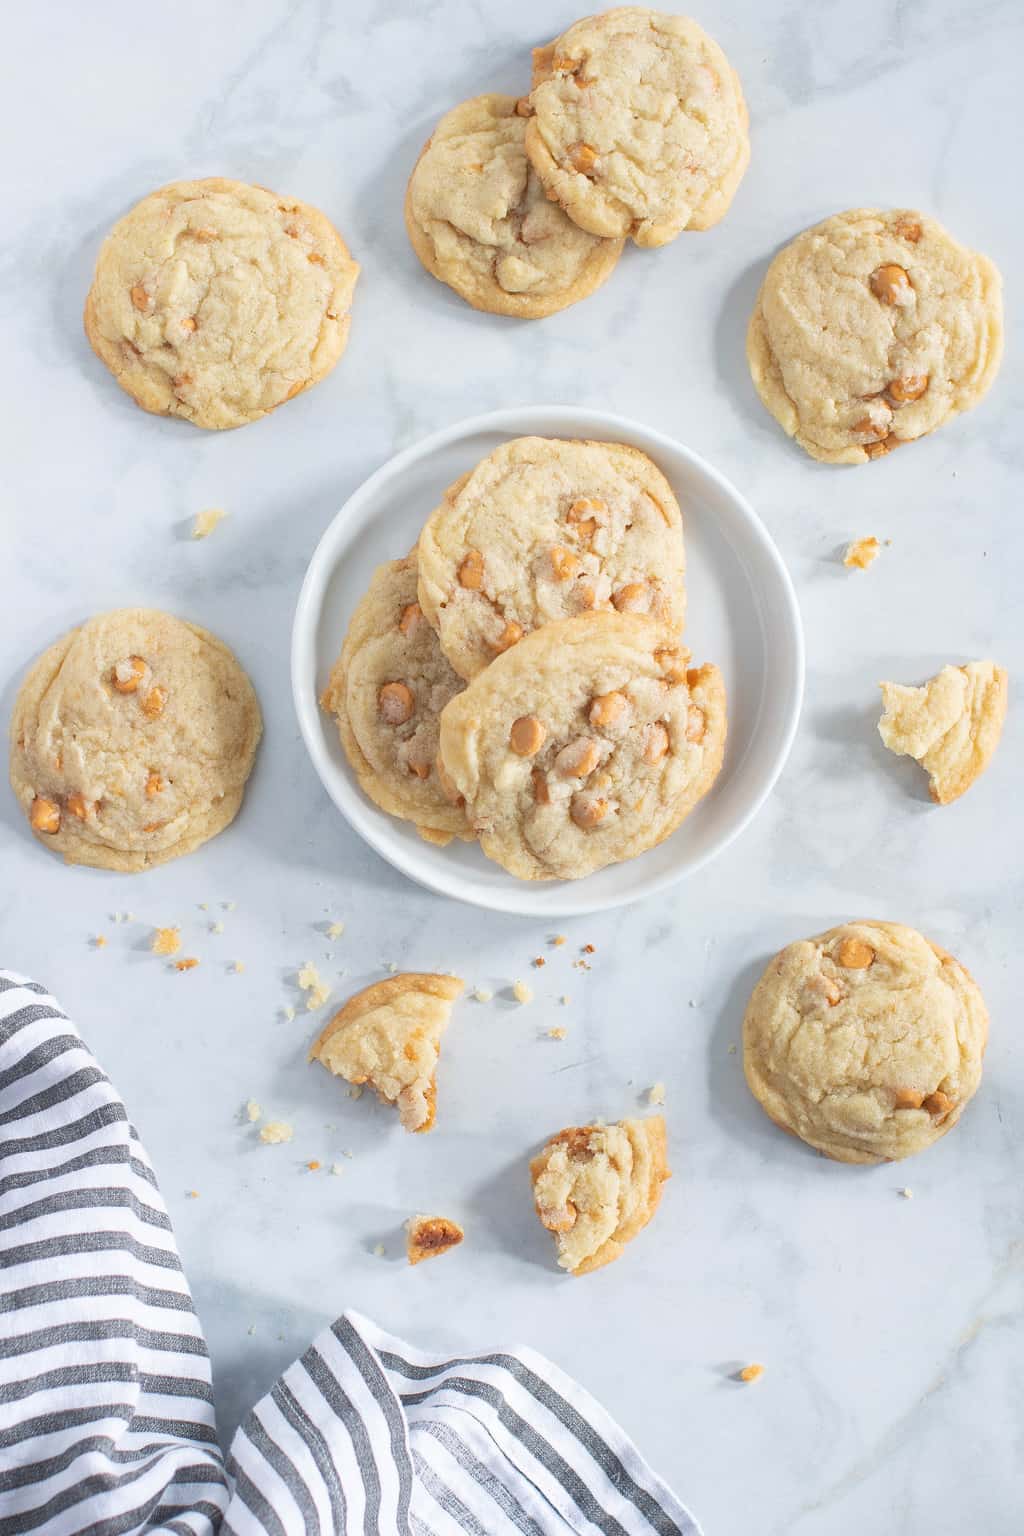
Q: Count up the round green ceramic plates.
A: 0